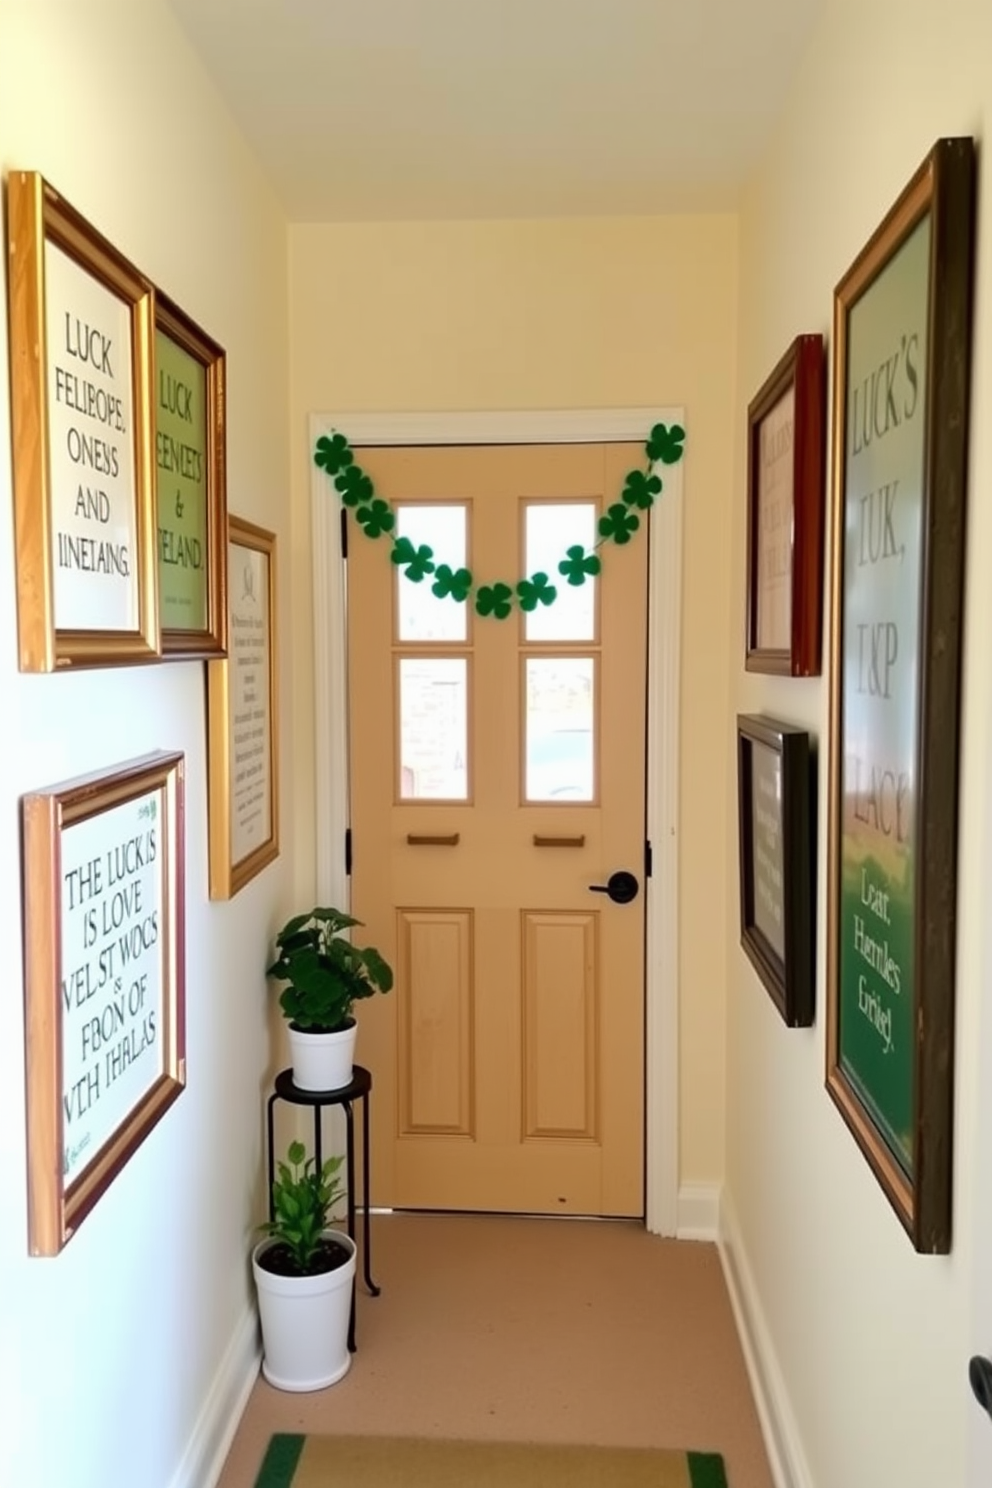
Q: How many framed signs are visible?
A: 7